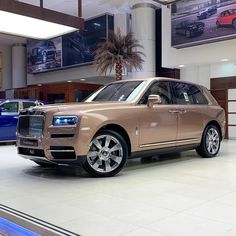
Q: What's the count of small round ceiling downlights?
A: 5